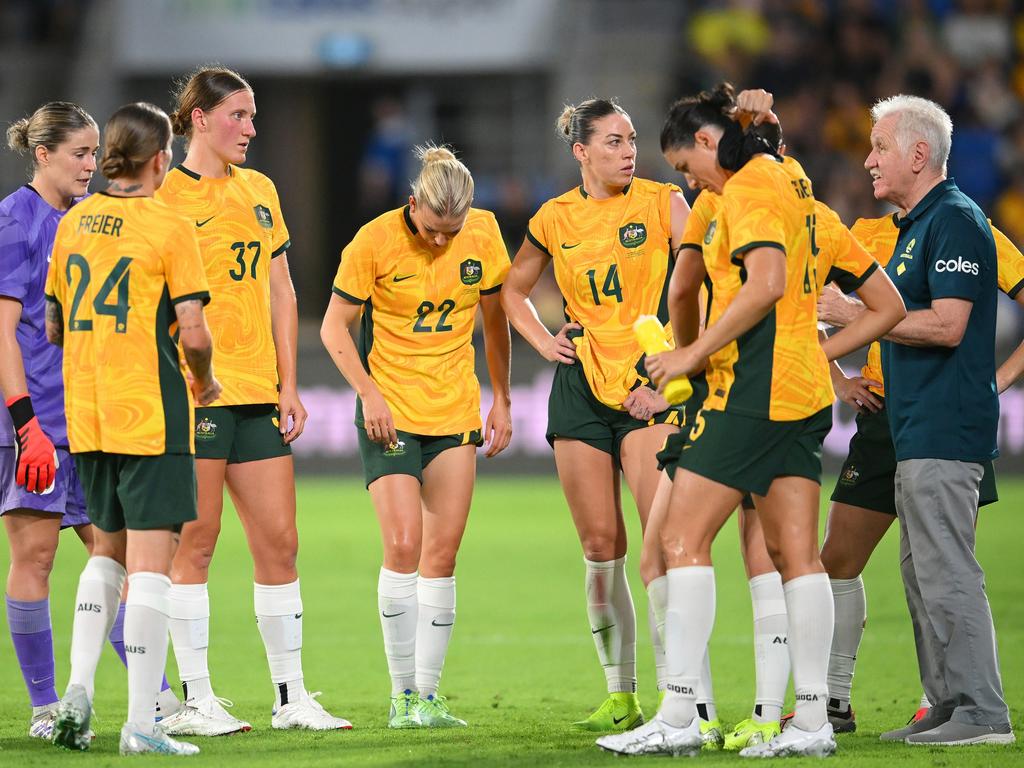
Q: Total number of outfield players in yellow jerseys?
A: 7